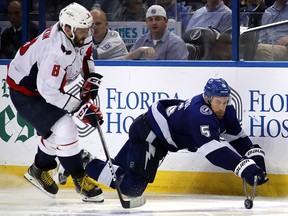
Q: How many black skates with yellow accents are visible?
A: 2